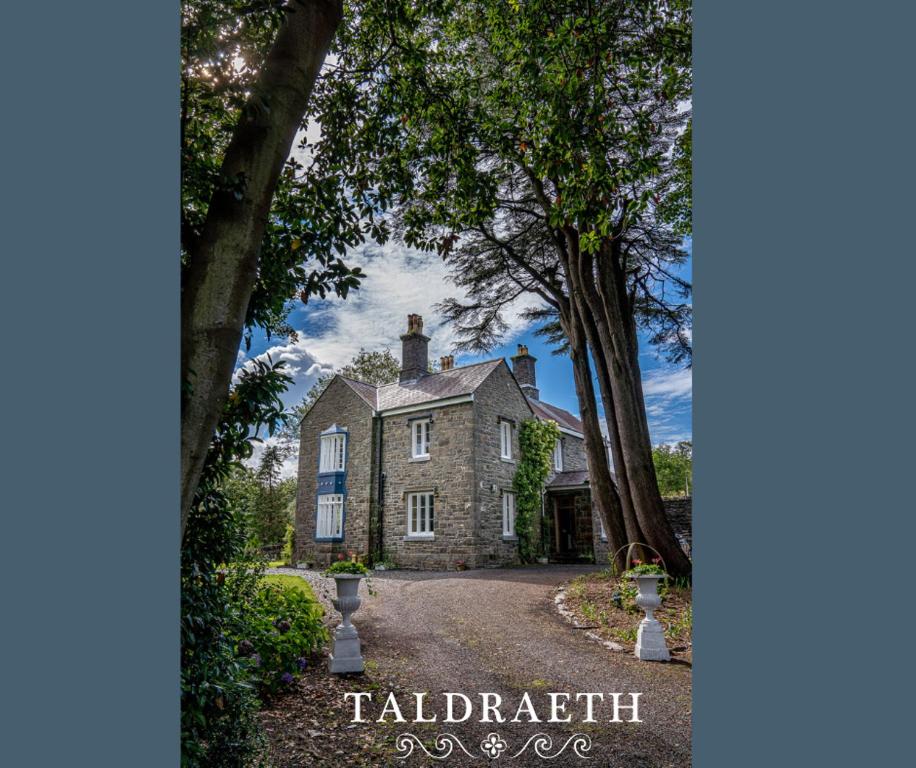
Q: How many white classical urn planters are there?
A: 2